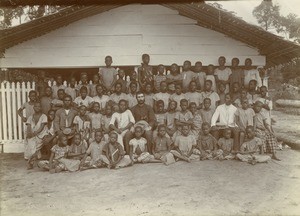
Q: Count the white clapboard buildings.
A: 1